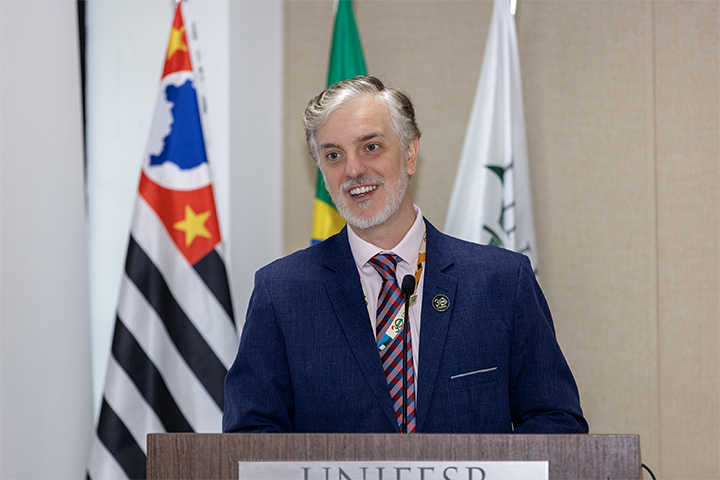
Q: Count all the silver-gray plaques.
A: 1